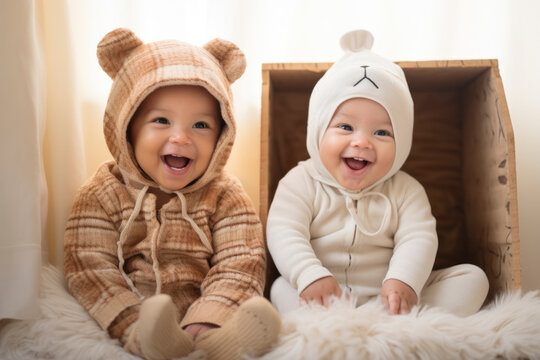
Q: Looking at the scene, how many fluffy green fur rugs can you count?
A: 0